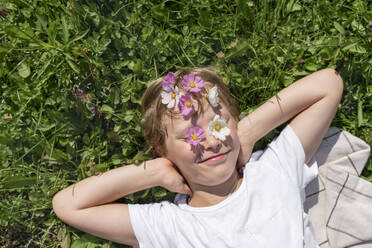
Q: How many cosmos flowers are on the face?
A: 7